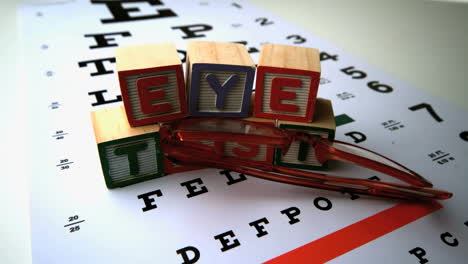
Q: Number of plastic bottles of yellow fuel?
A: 0